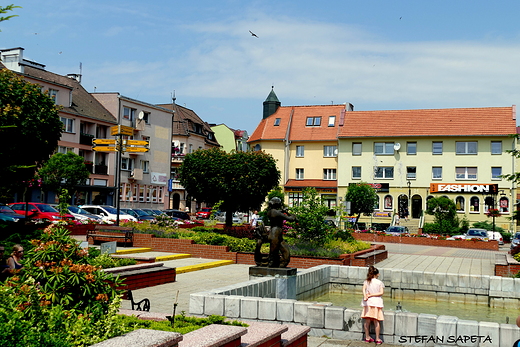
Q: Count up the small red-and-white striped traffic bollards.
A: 0